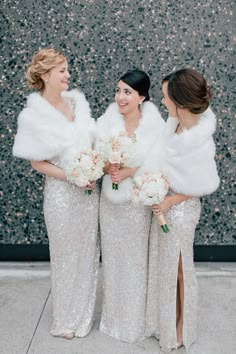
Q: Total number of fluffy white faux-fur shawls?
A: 3